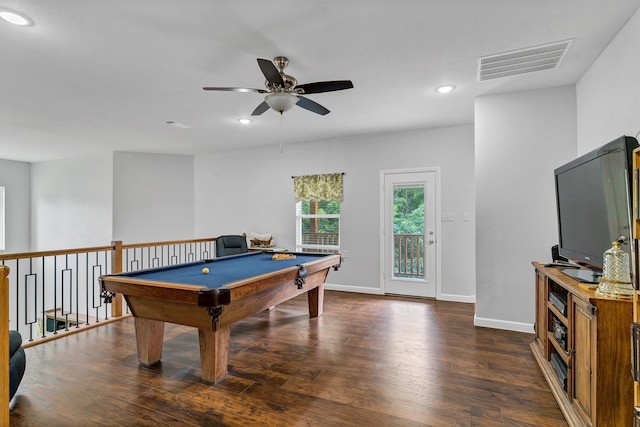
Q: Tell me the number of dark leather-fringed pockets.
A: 4